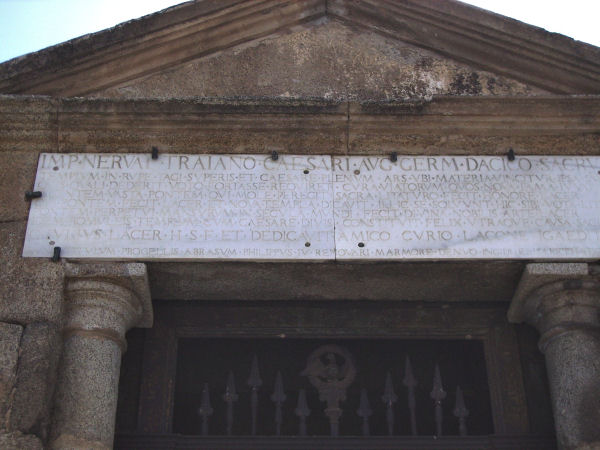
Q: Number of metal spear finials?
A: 10